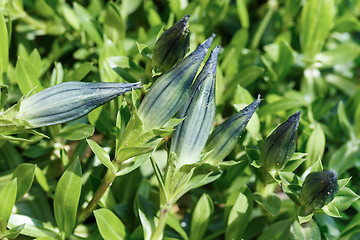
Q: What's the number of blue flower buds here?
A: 7